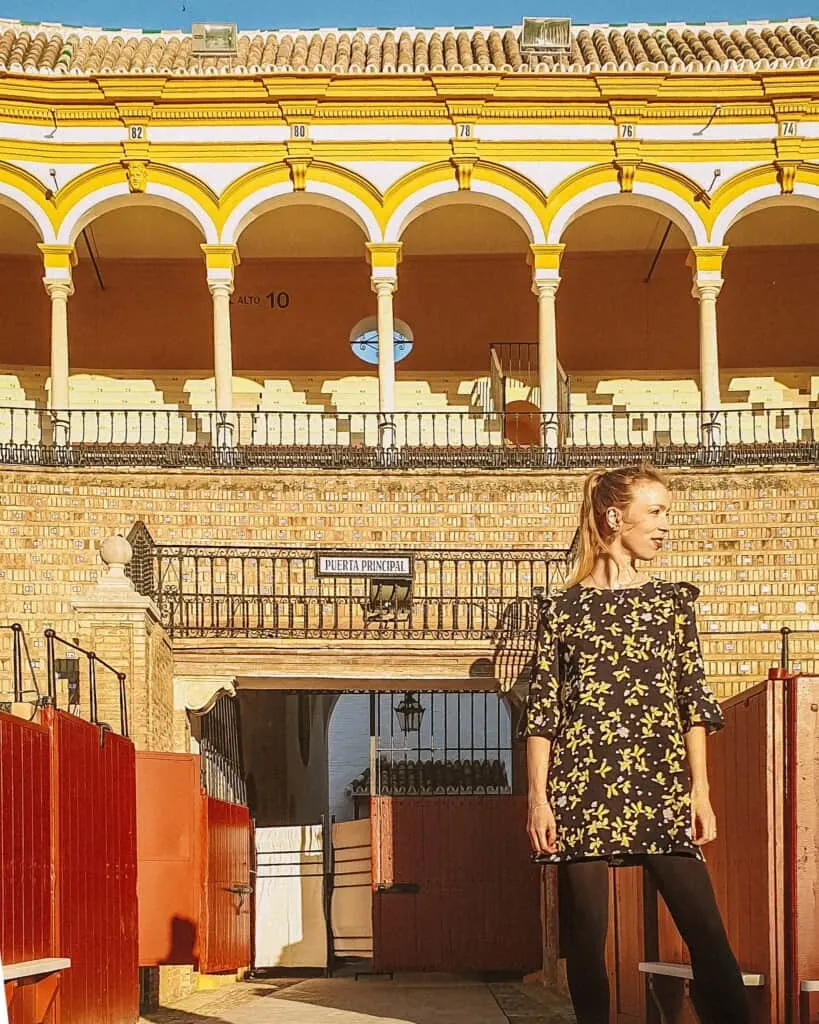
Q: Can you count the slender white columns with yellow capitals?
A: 5